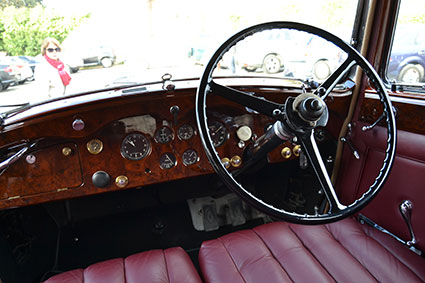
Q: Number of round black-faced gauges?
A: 6